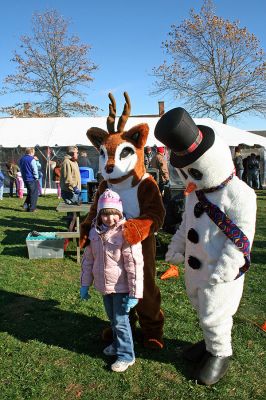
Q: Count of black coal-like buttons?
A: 3